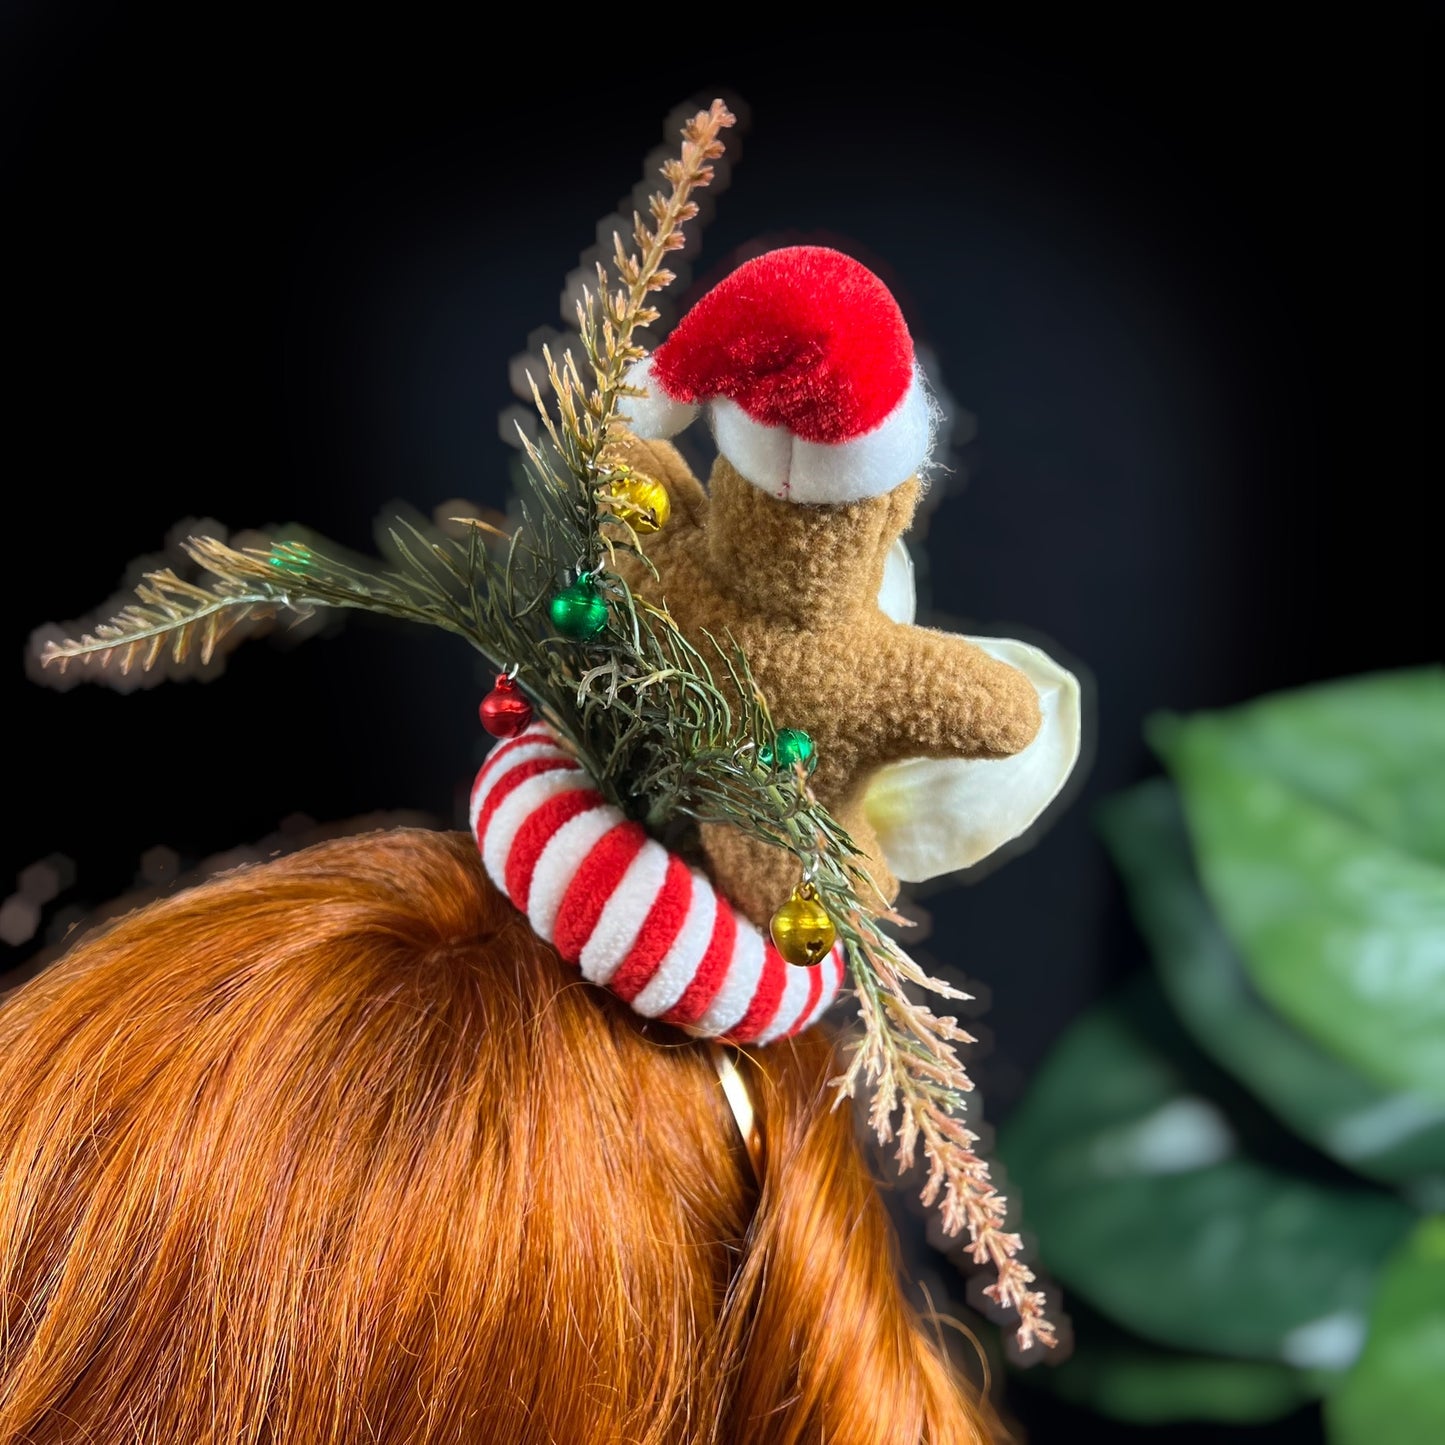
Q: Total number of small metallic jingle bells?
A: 6